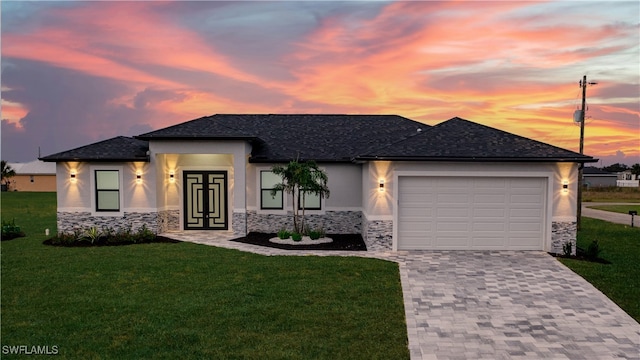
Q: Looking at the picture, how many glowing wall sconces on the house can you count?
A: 5